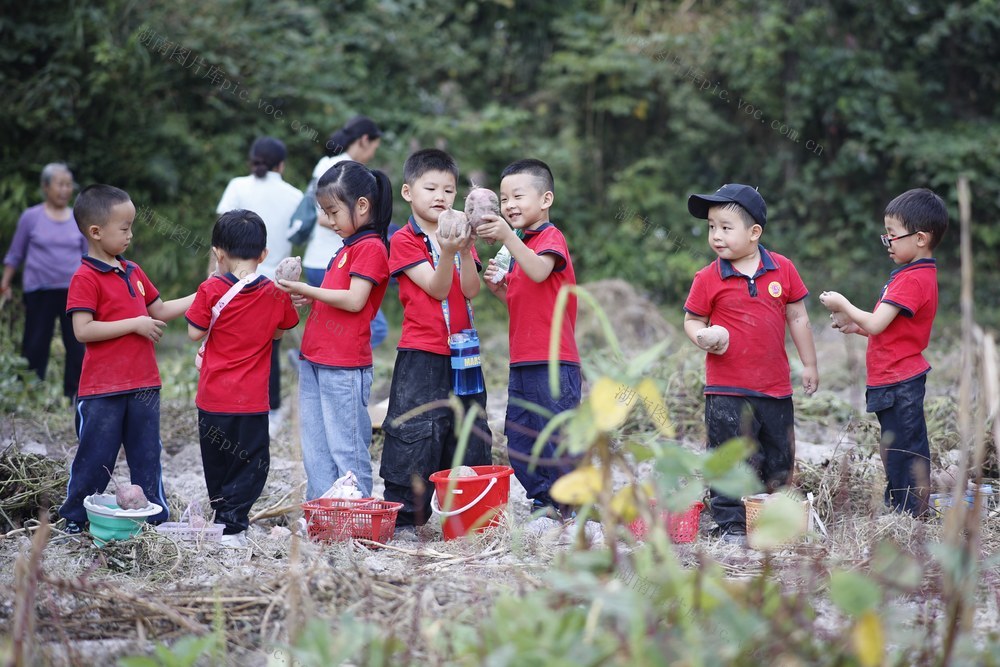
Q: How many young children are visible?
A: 7